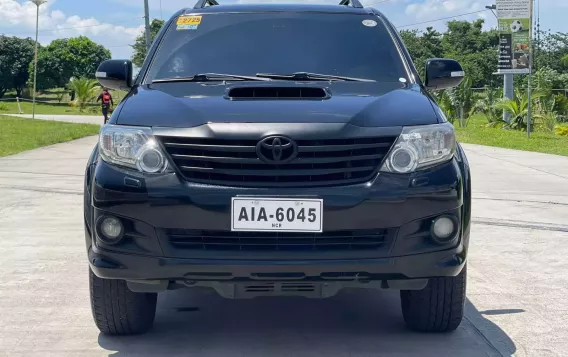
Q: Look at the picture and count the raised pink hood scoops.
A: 0